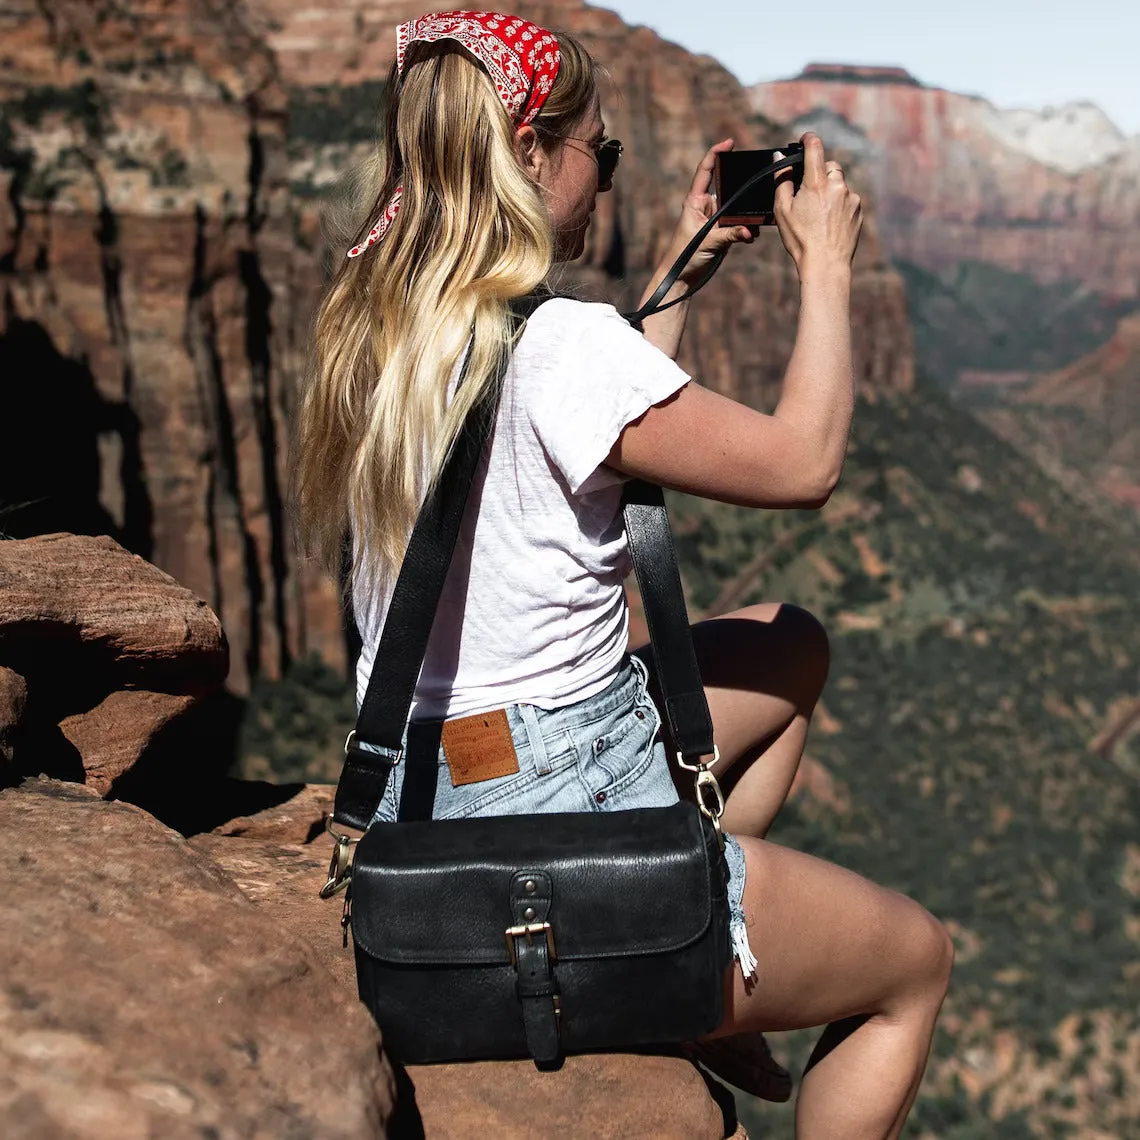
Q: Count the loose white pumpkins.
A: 0